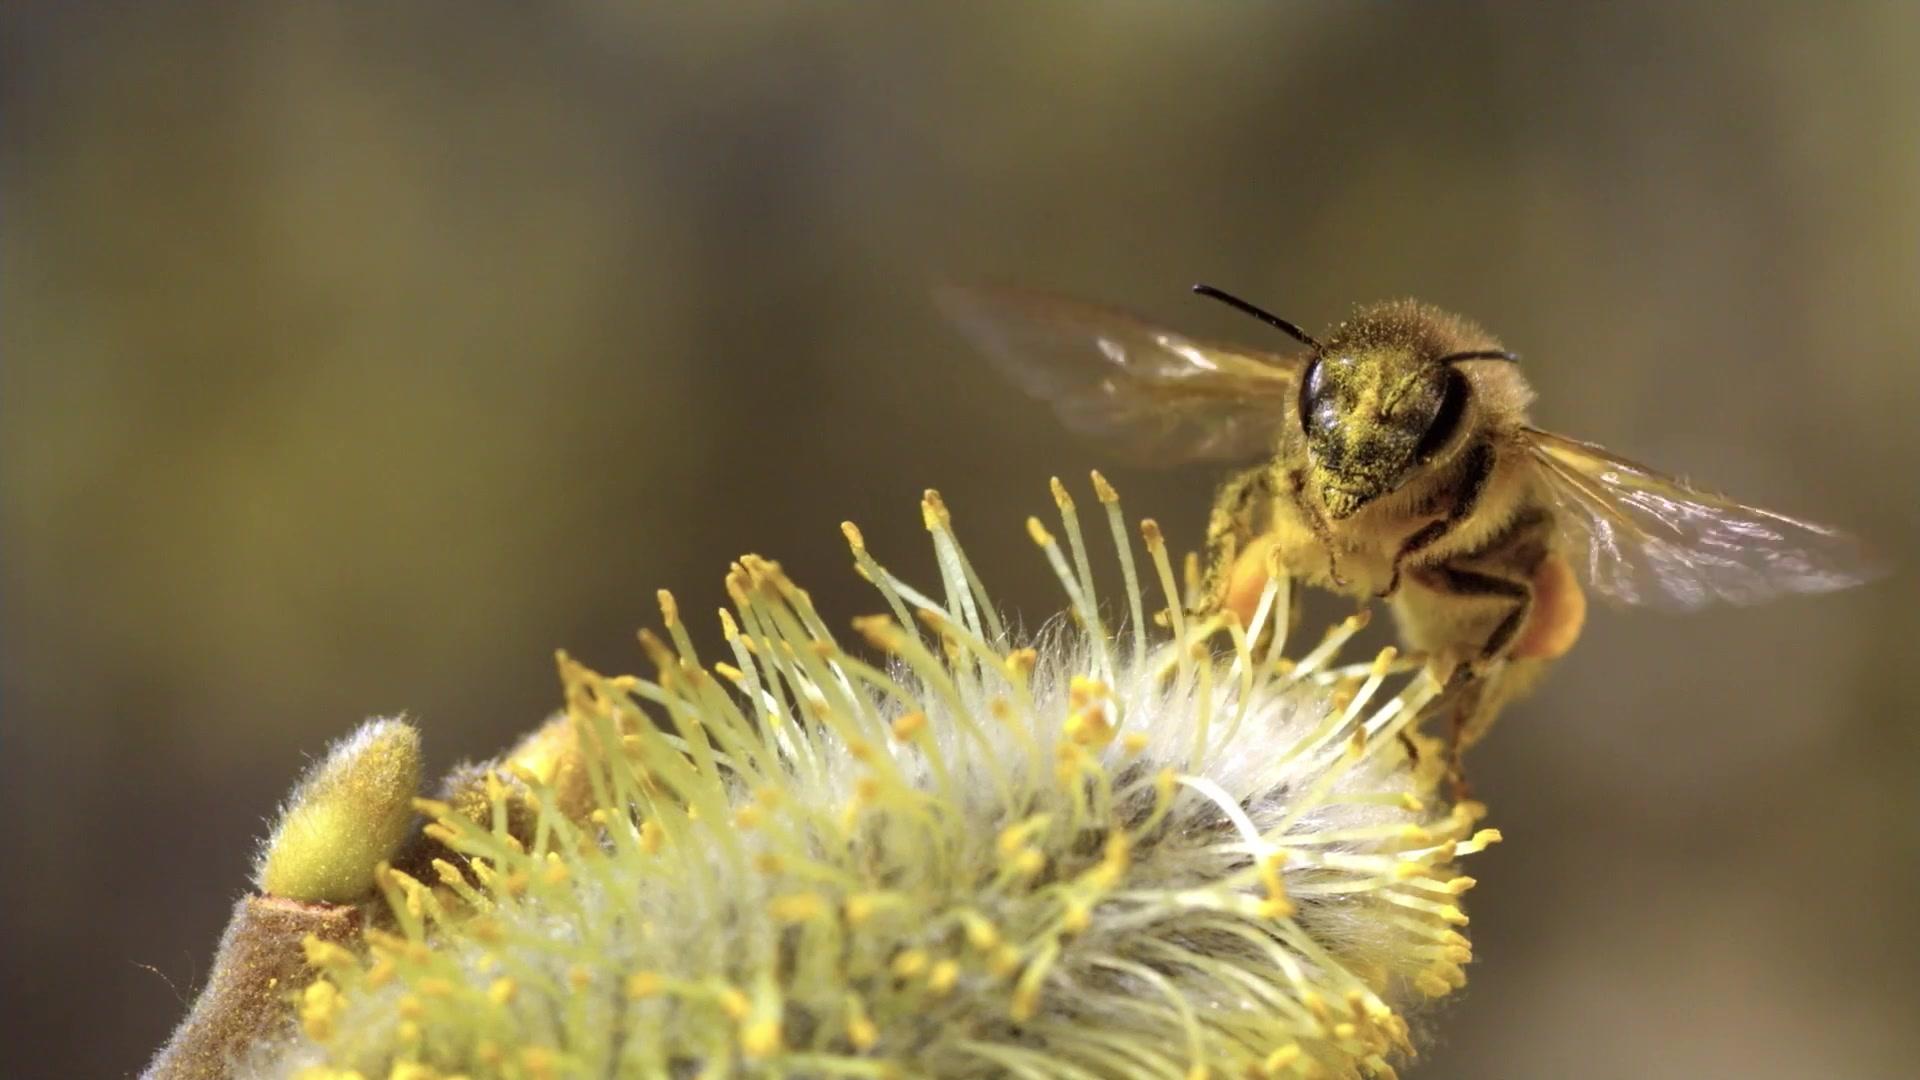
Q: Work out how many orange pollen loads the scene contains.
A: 2